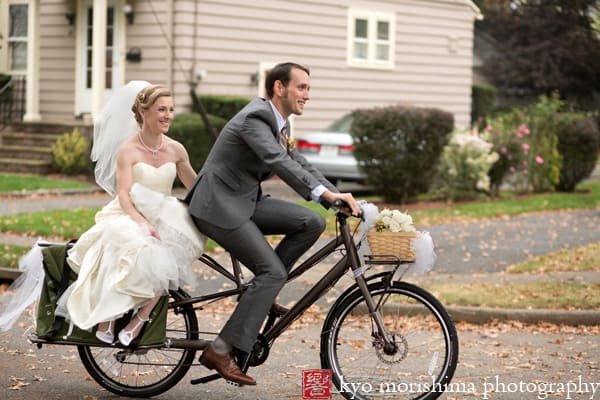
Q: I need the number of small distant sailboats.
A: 0